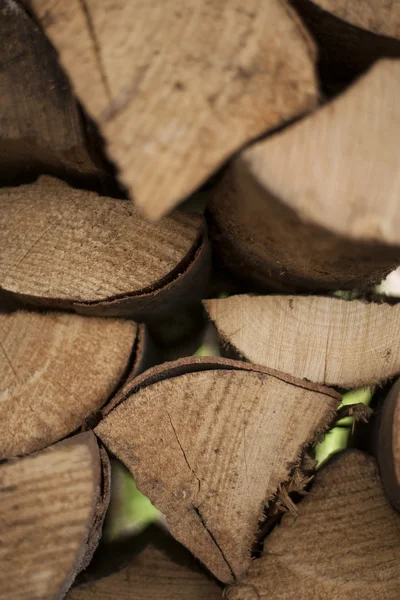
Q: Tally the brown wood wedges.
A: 12